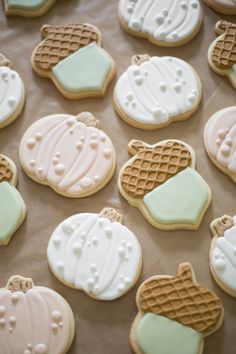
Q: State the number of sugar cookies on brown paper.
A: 15